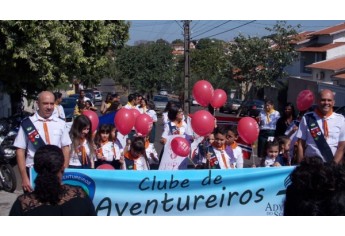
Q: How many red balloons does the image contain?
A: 11